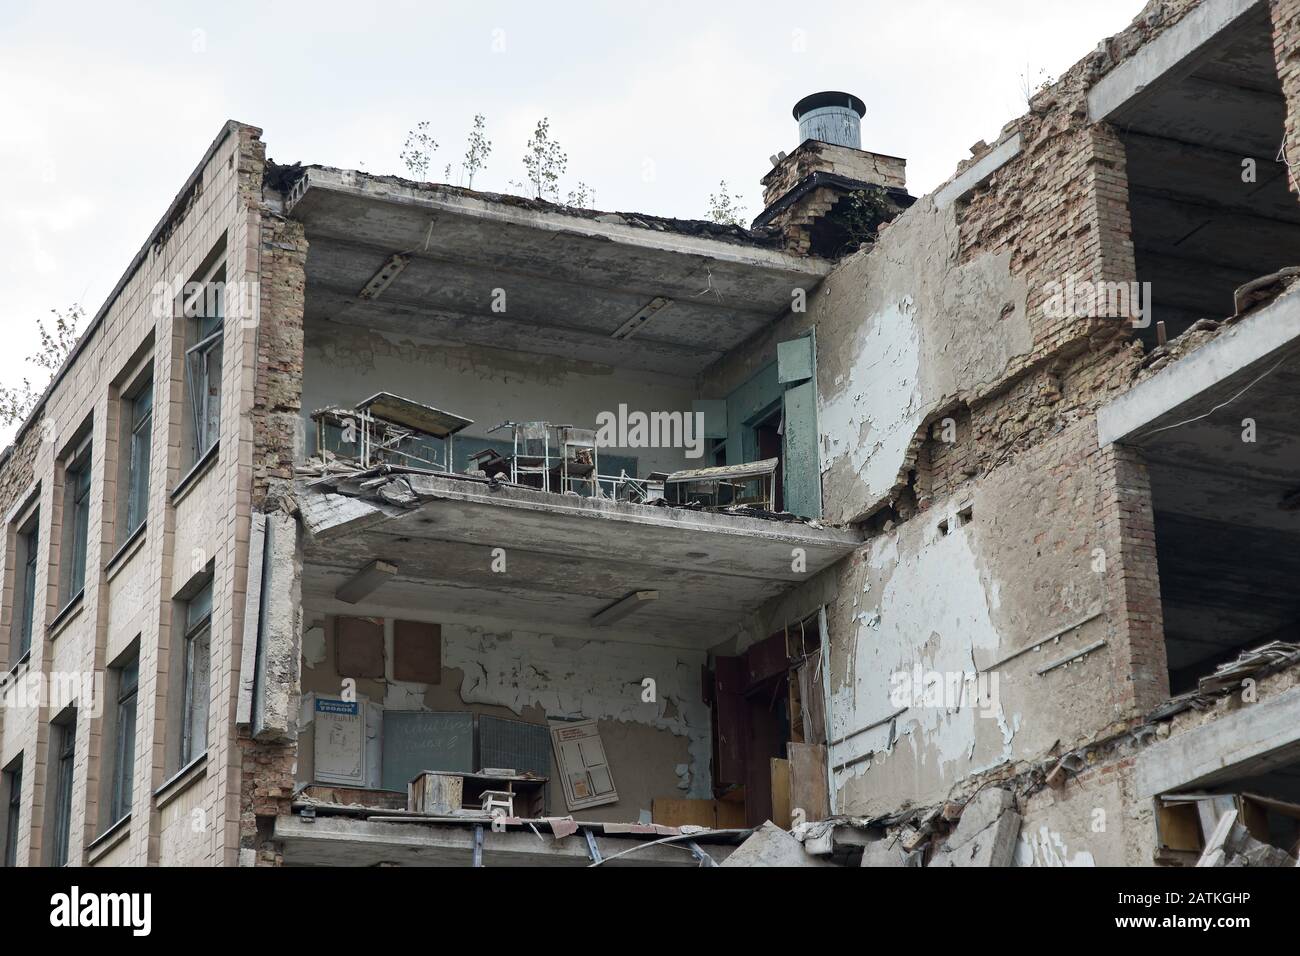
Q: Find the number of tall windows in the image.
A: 8